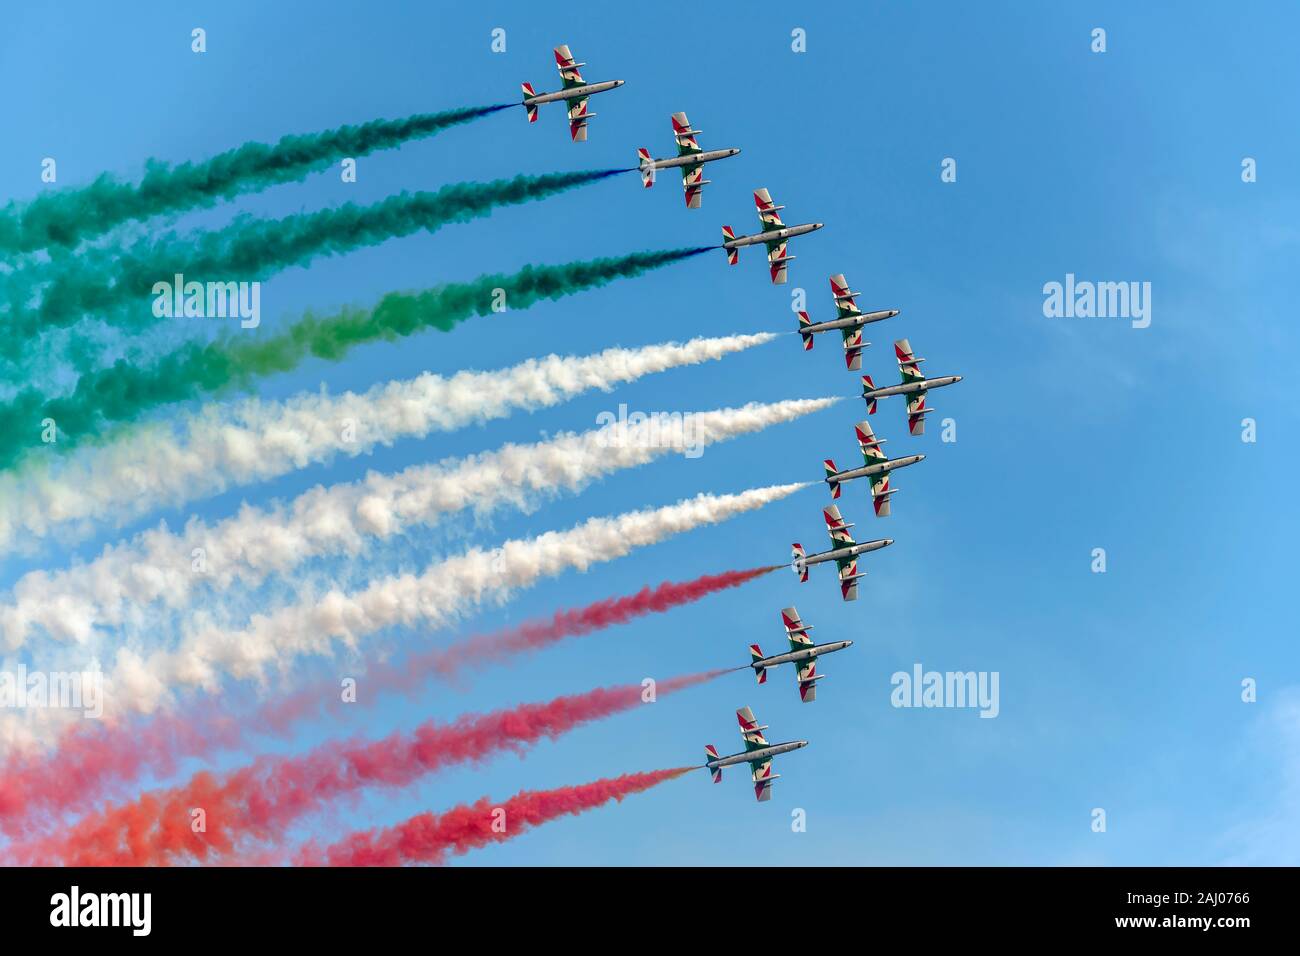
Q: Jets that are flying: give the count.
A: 9